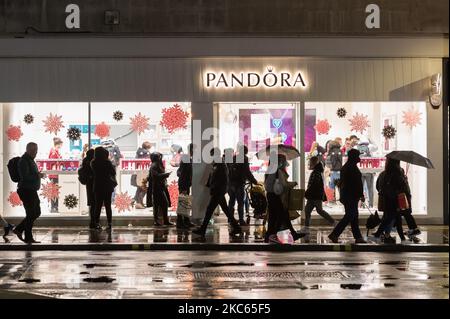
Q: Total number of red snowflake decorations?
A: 12